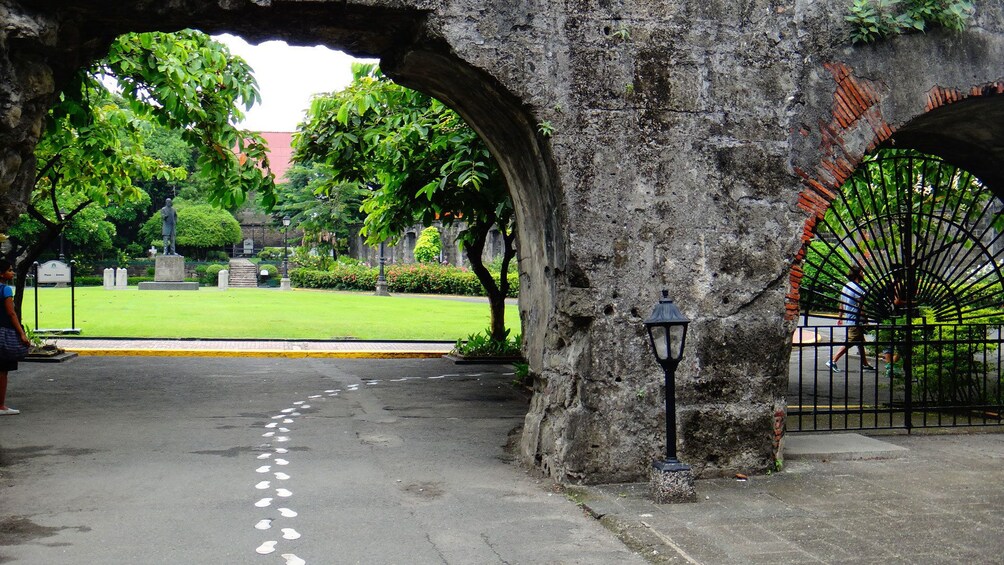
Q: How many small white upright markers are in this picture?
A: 3